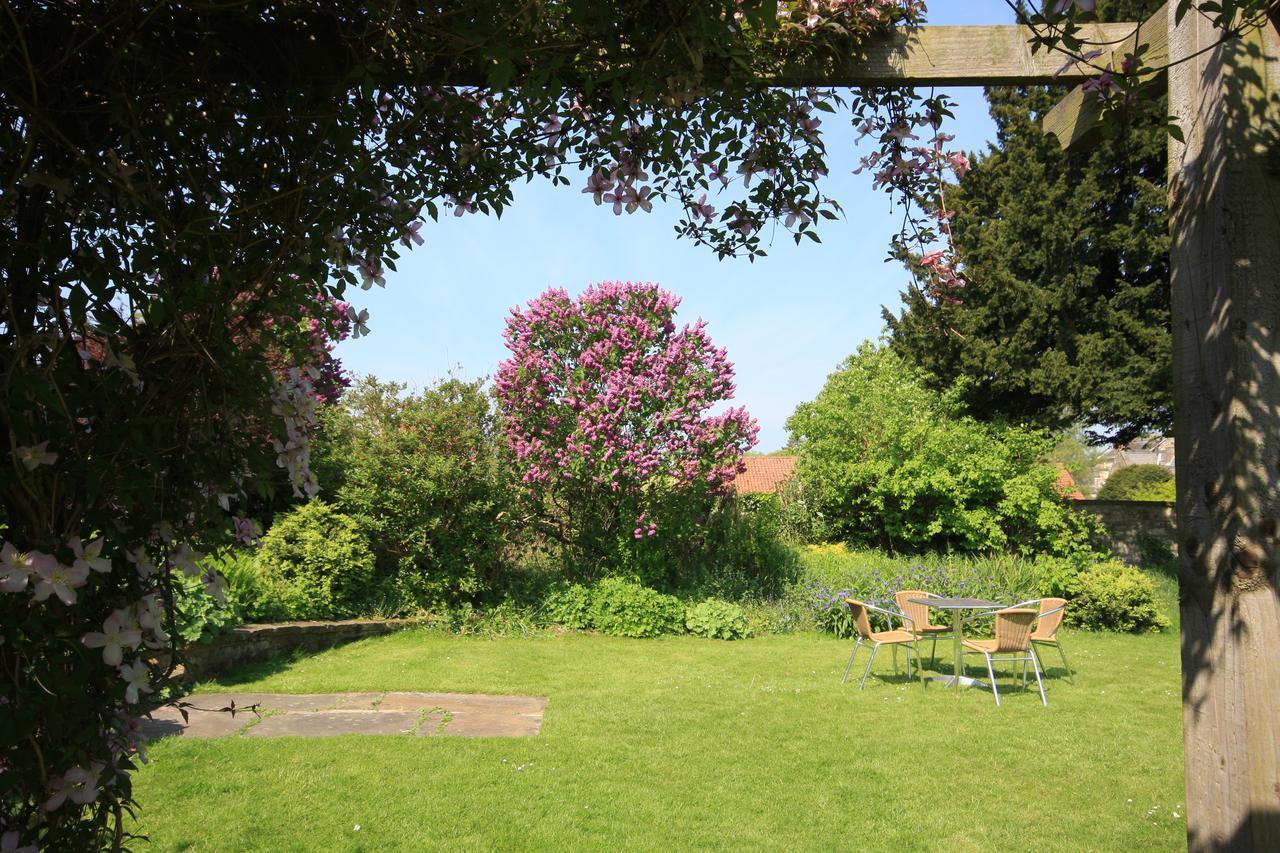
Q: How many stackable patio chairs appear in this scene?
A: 4